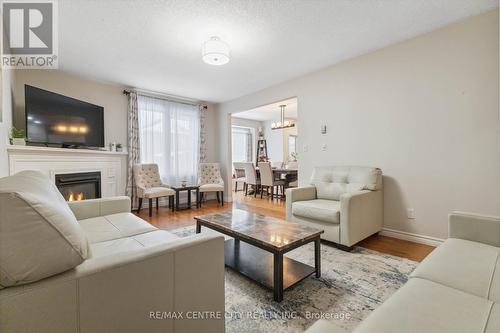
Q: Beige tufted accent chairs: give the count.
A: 2